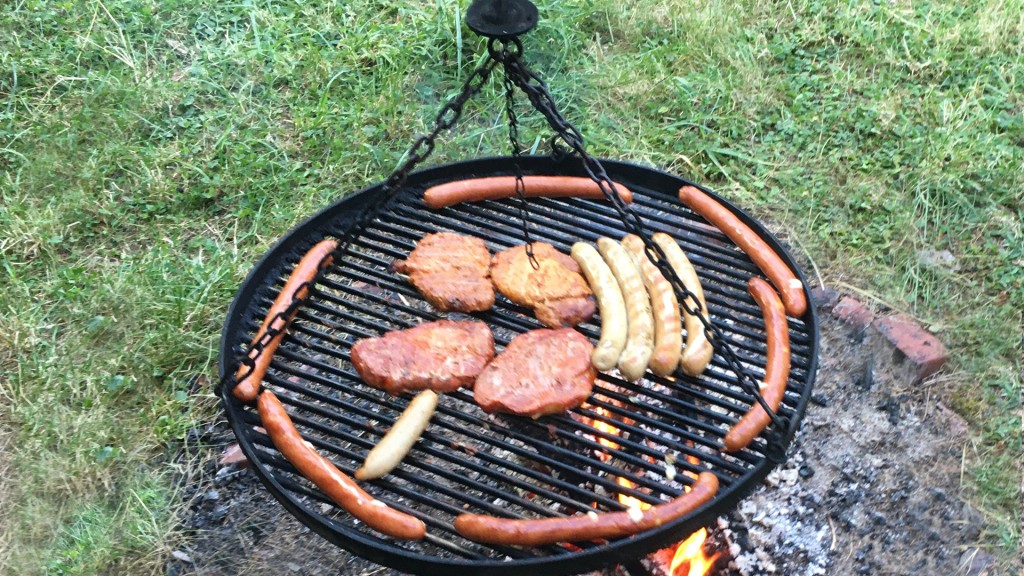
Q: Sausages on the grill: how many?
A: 11